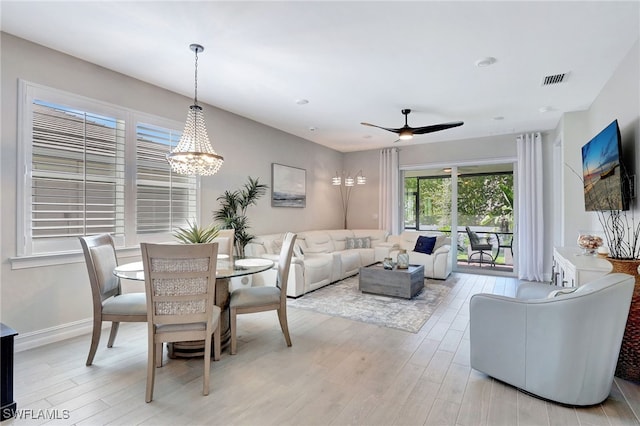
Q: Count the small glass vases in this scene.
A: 2